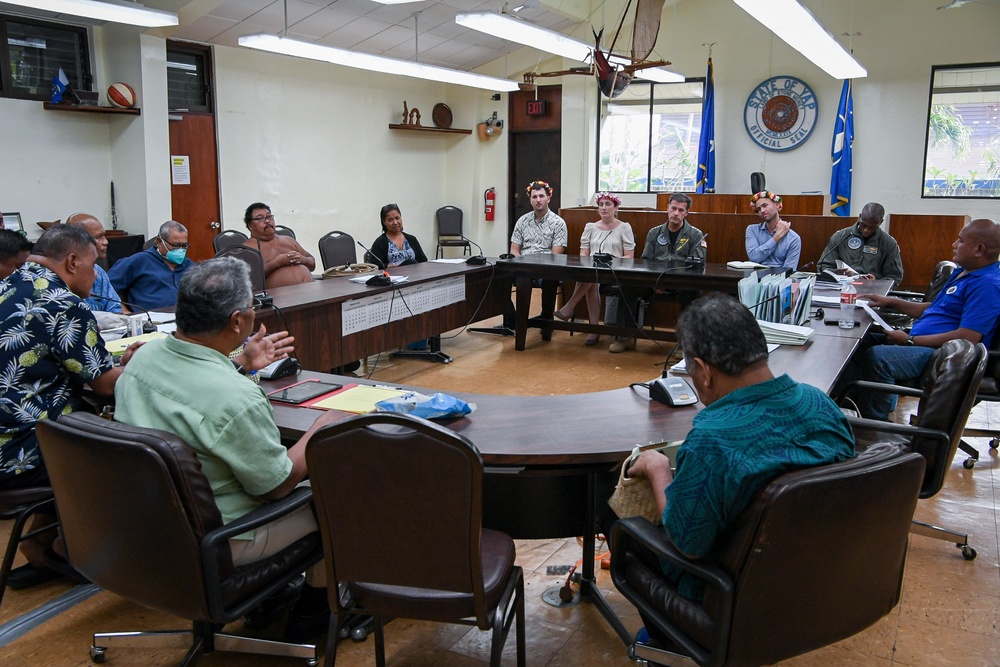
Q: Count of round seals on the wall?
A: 1